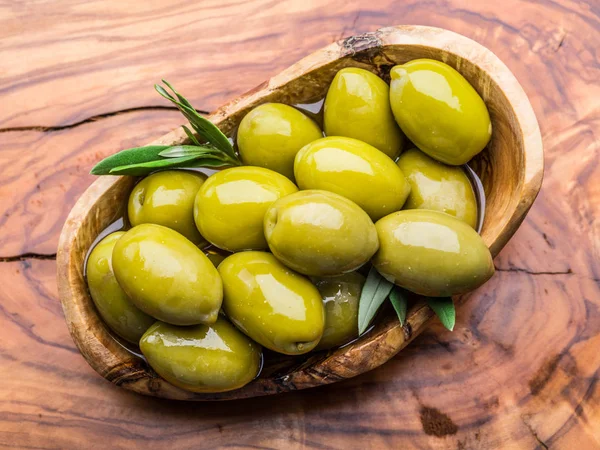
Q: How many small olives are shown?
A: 14